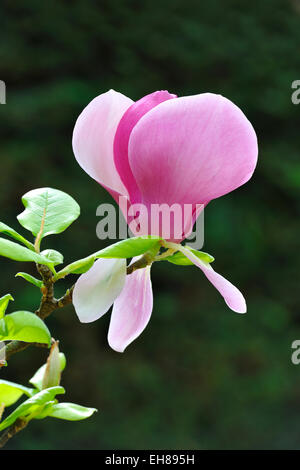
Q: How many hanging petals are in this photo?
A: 3